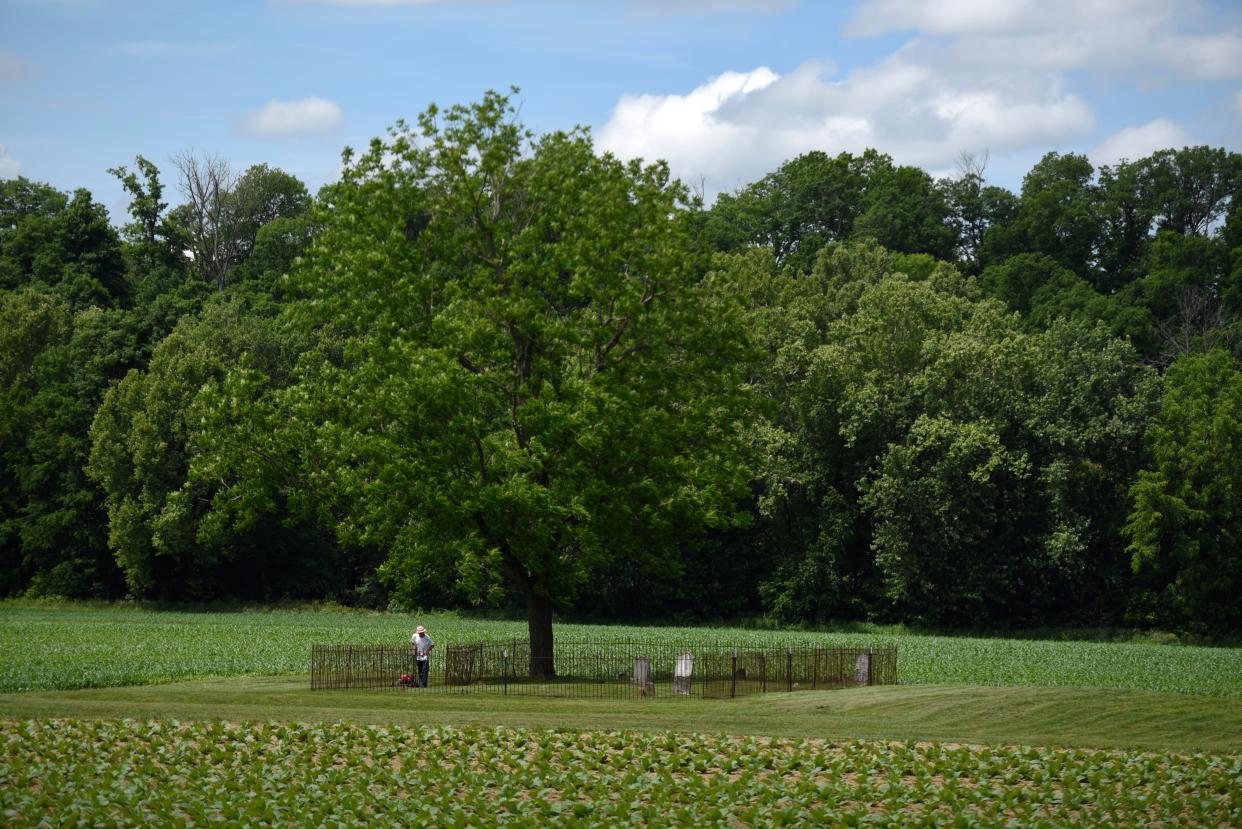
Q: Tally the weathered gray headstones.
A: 3